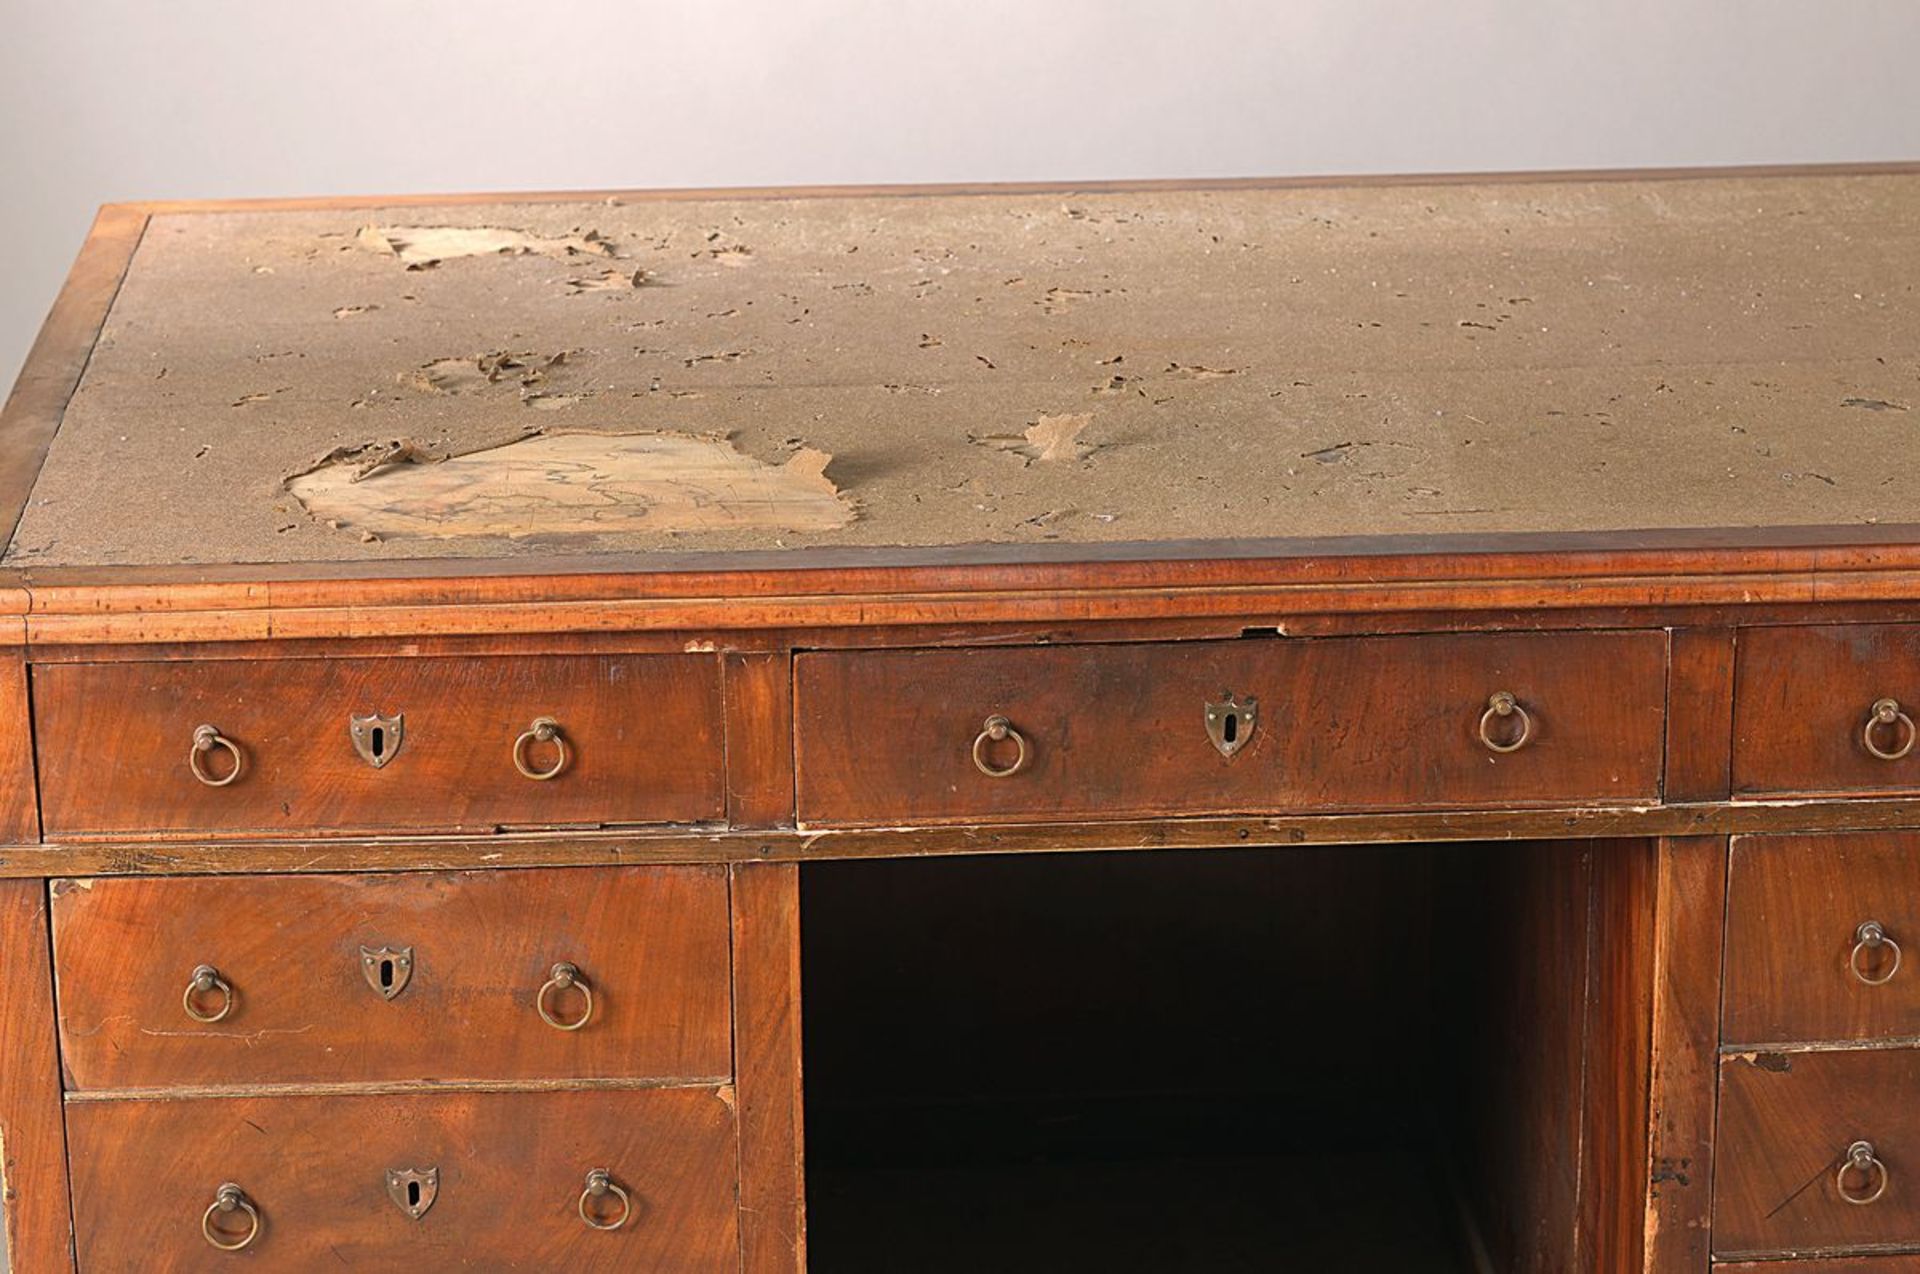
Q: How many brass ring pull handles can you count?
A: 11